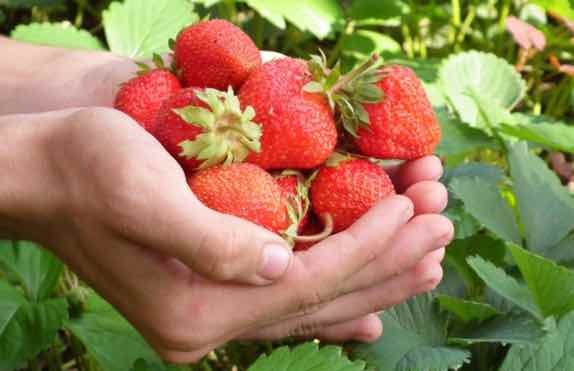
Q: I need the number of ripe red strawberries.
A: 8